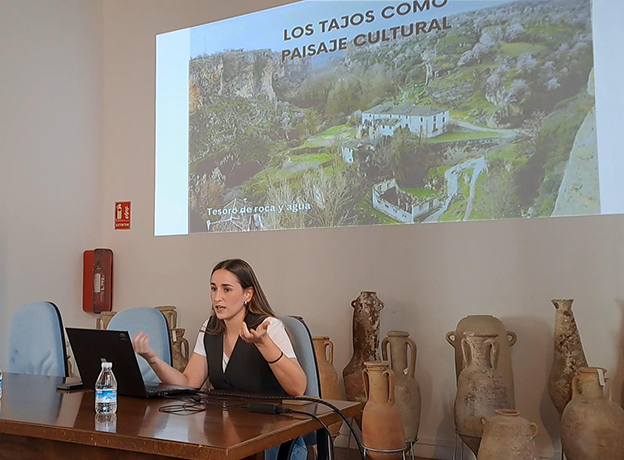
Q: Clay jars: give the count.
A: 12